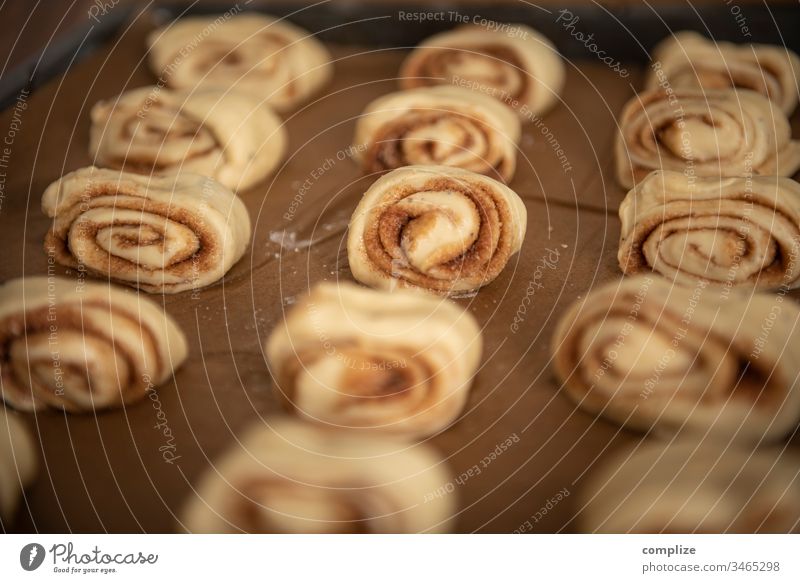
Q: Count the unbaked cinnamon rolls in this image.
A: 15